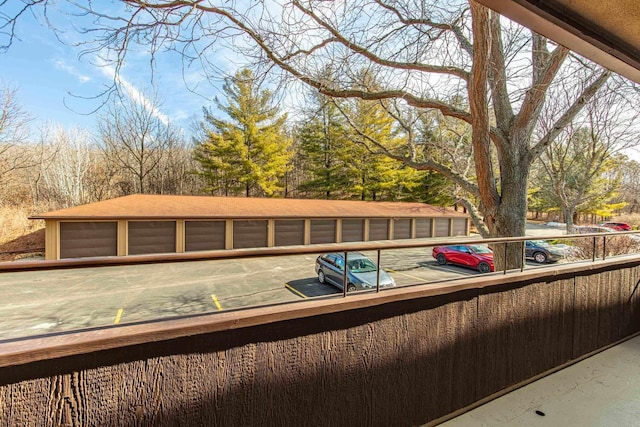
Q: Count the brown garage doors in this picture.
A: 12